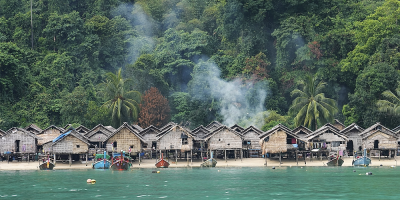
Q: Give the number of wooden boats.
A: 7